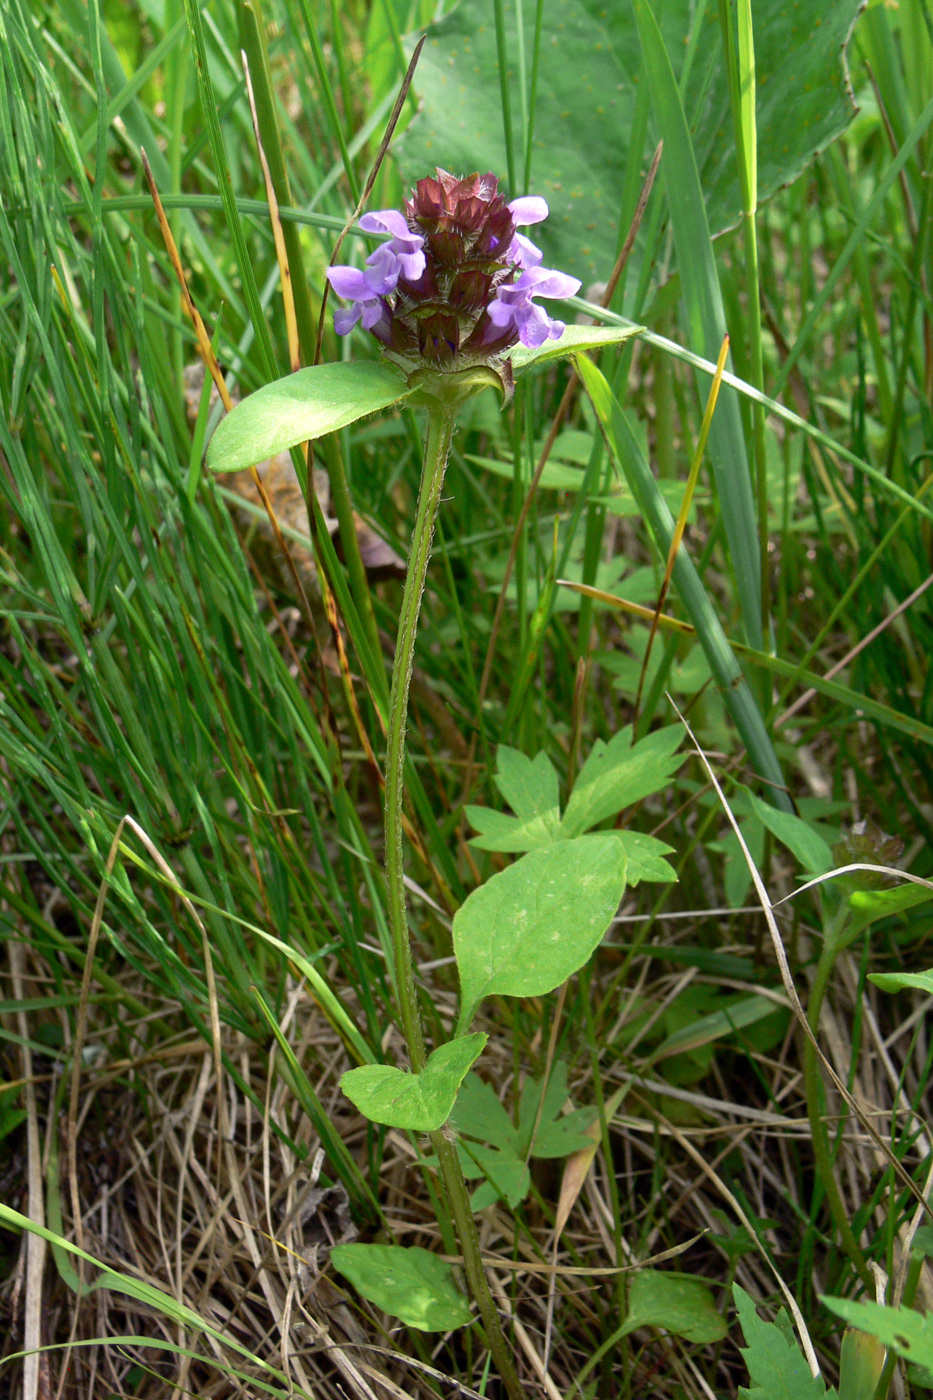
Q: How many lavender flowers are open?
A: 4